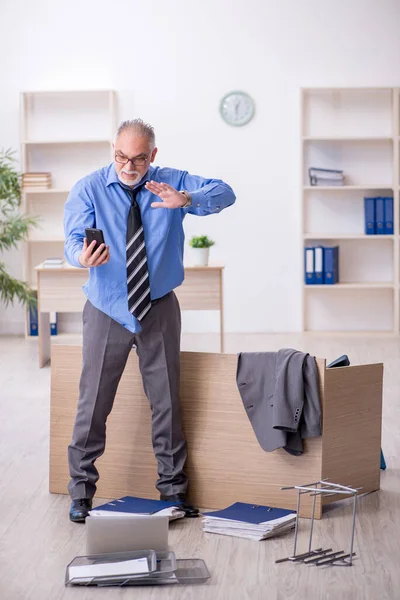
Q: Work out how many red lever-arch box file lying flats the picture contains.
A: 0